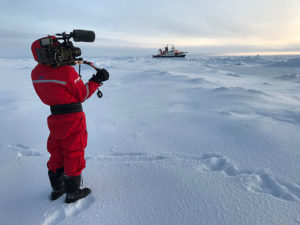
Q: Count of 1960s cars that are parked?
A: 0